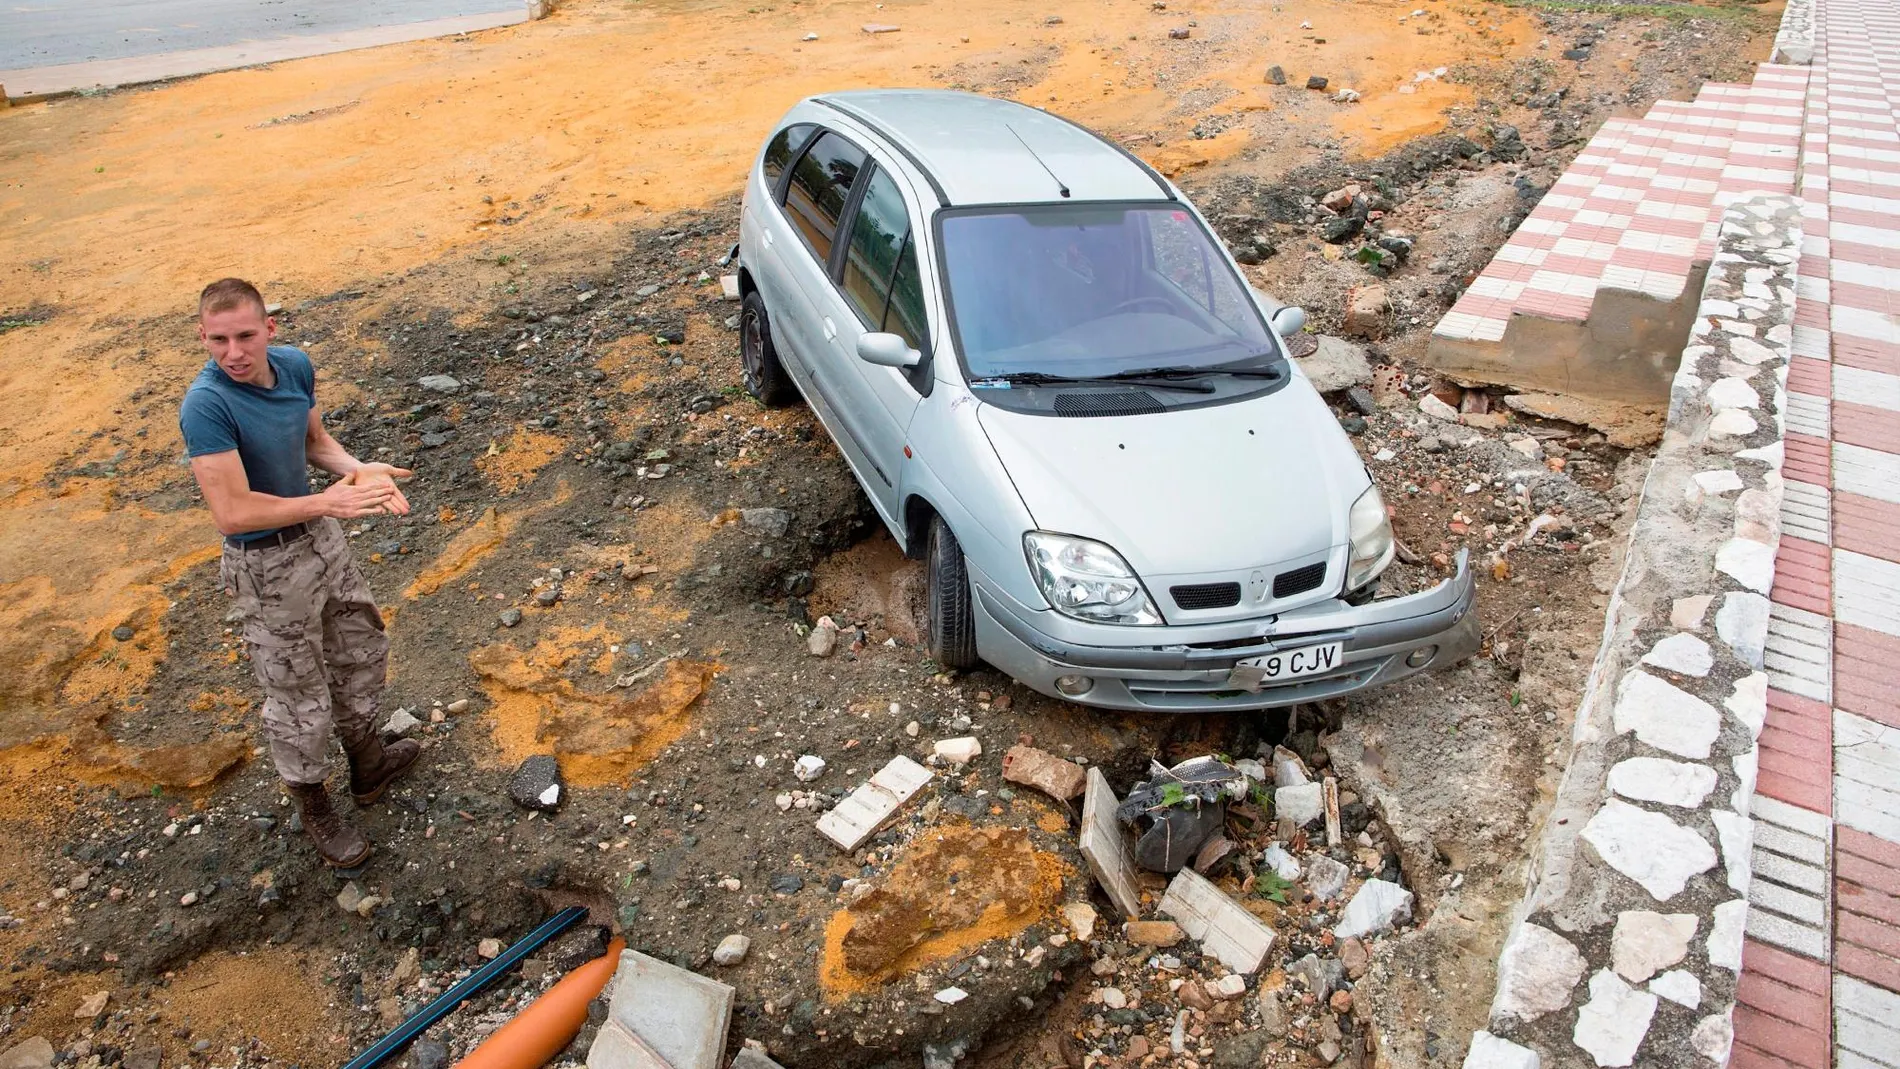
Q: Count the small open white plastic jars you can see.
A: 0